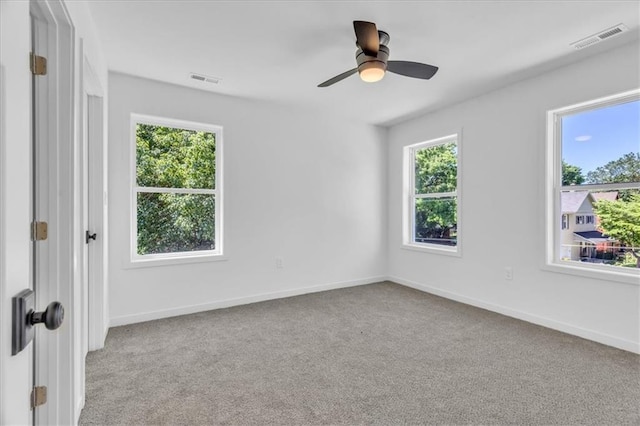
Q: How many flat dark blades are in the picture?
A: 3